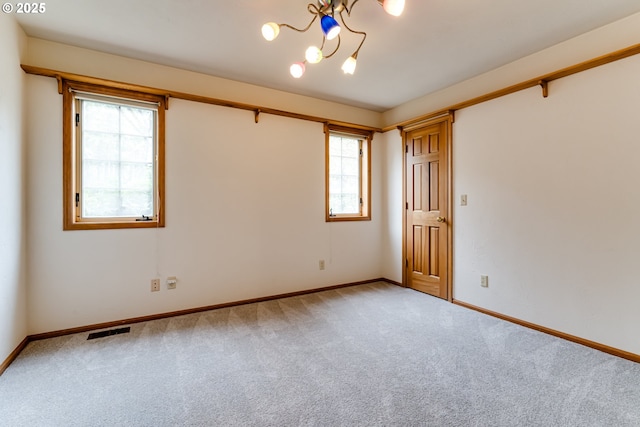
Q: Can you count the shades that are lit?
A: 6